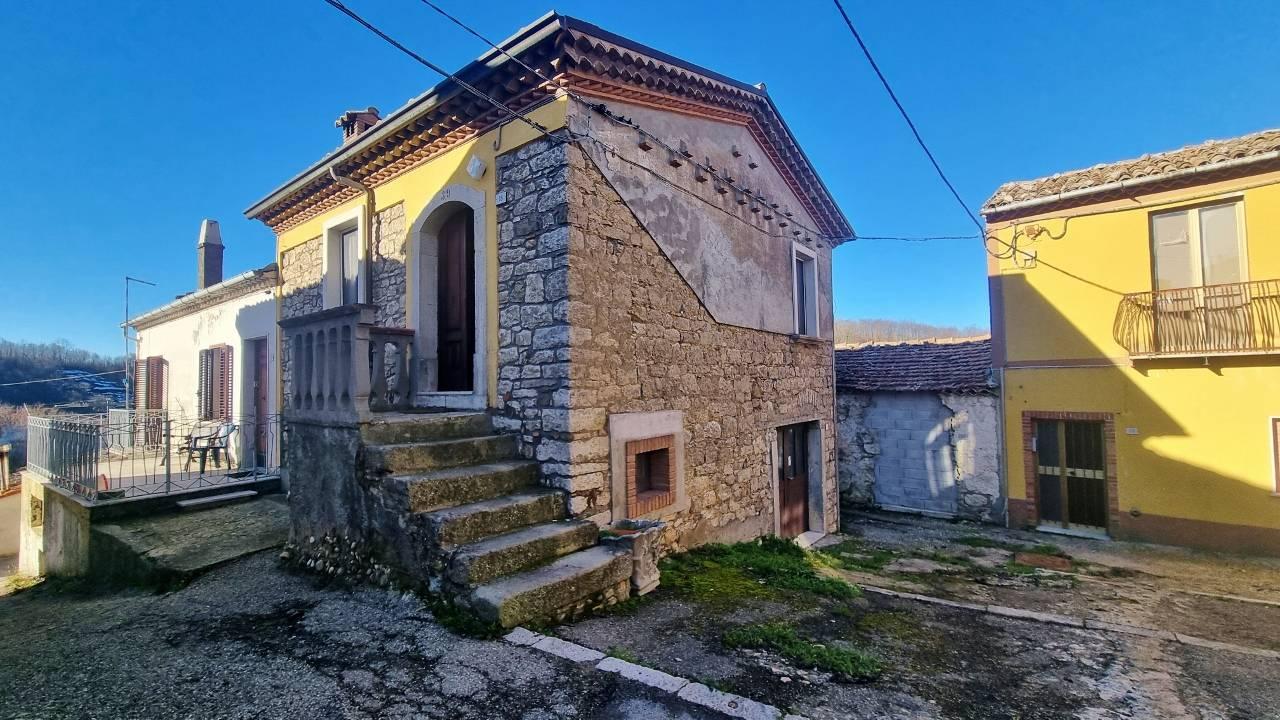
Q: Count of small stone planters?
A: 1